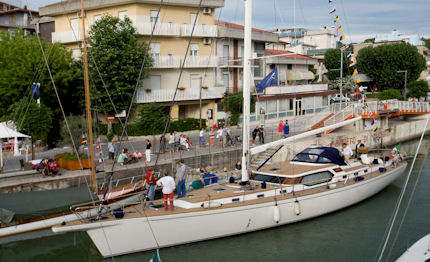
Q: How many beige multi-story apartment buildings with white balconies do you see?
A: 1